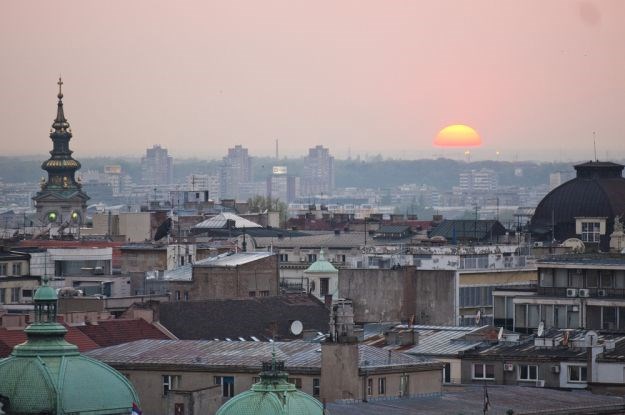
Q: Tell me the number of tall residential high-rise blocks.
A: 3